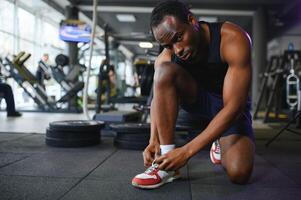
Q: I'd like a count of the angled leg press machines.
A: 2